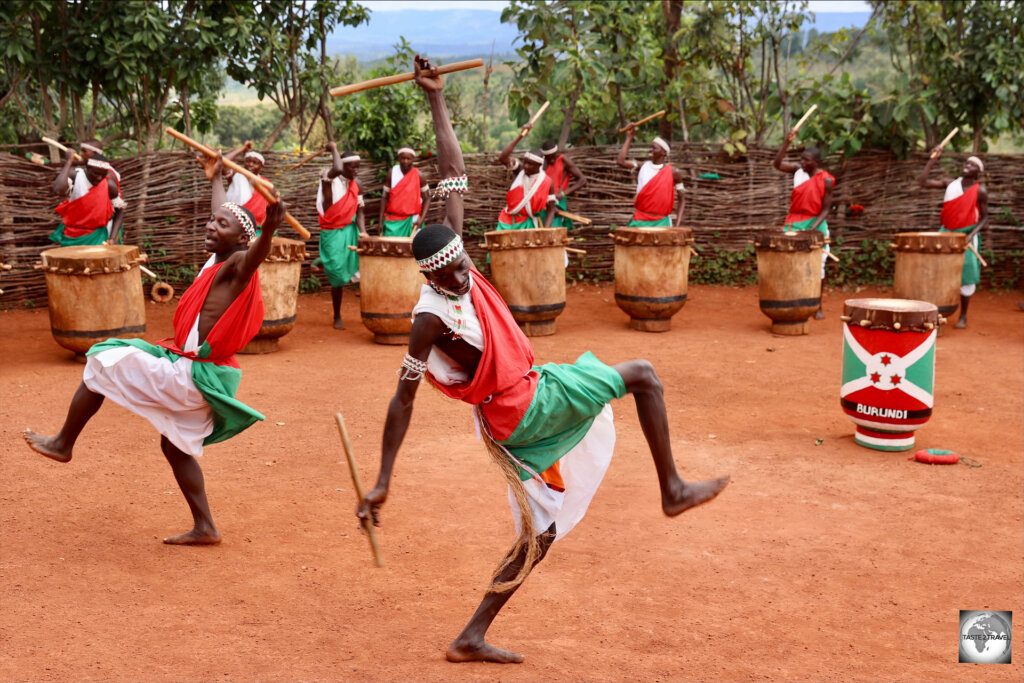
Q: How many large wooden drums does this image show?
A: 8